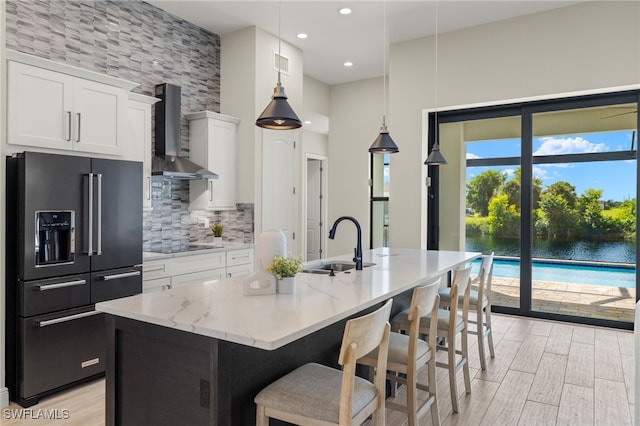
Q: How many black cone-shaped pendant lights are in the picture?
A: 3